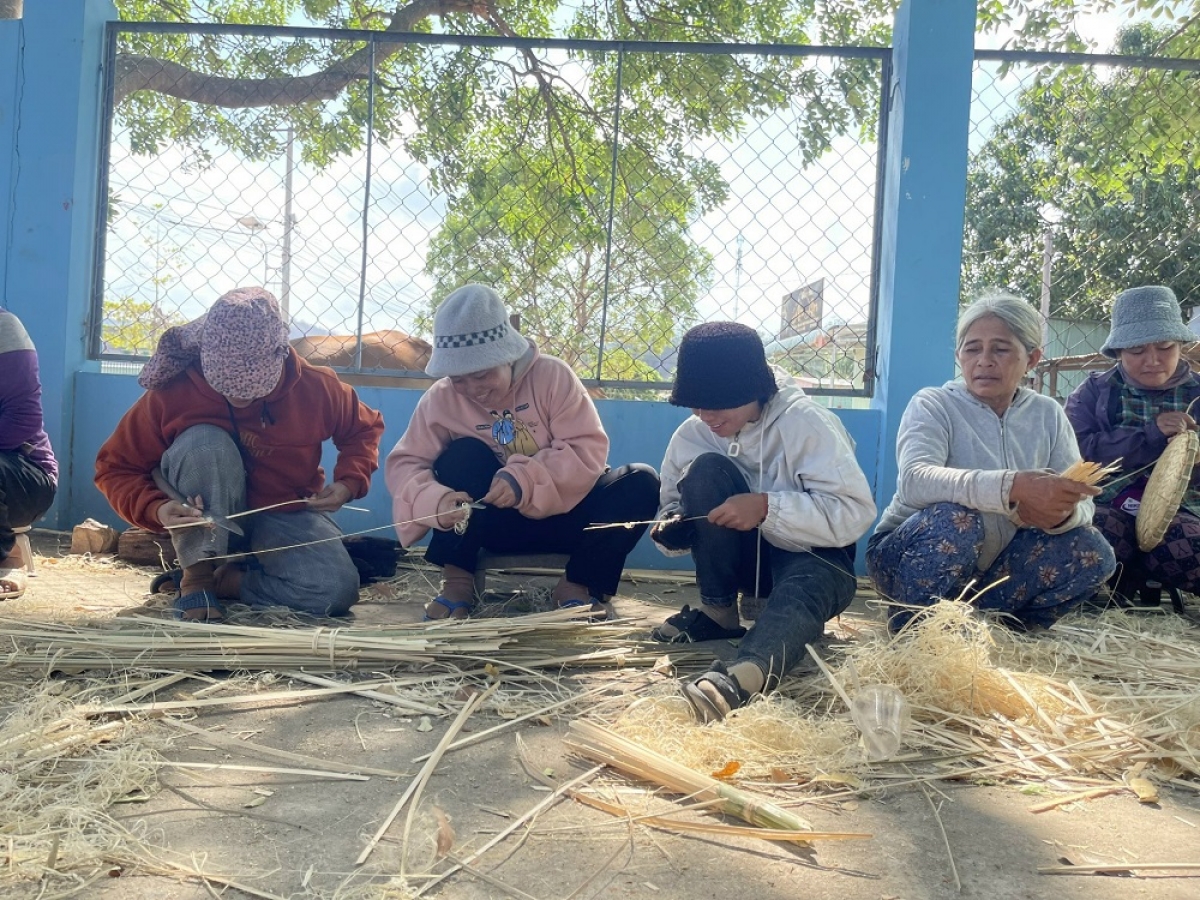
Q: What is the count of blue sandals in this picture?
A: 4